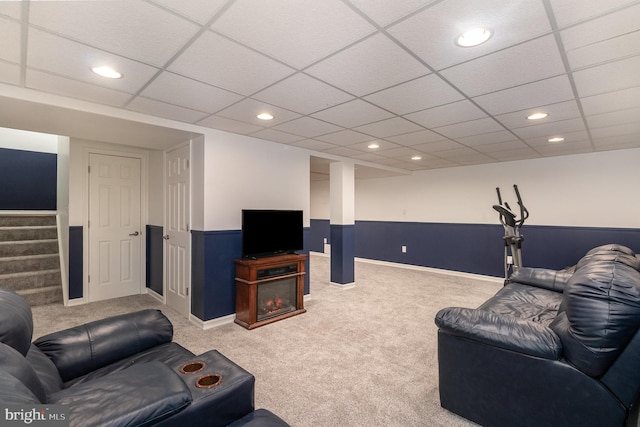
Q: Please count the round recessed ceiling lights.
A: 7